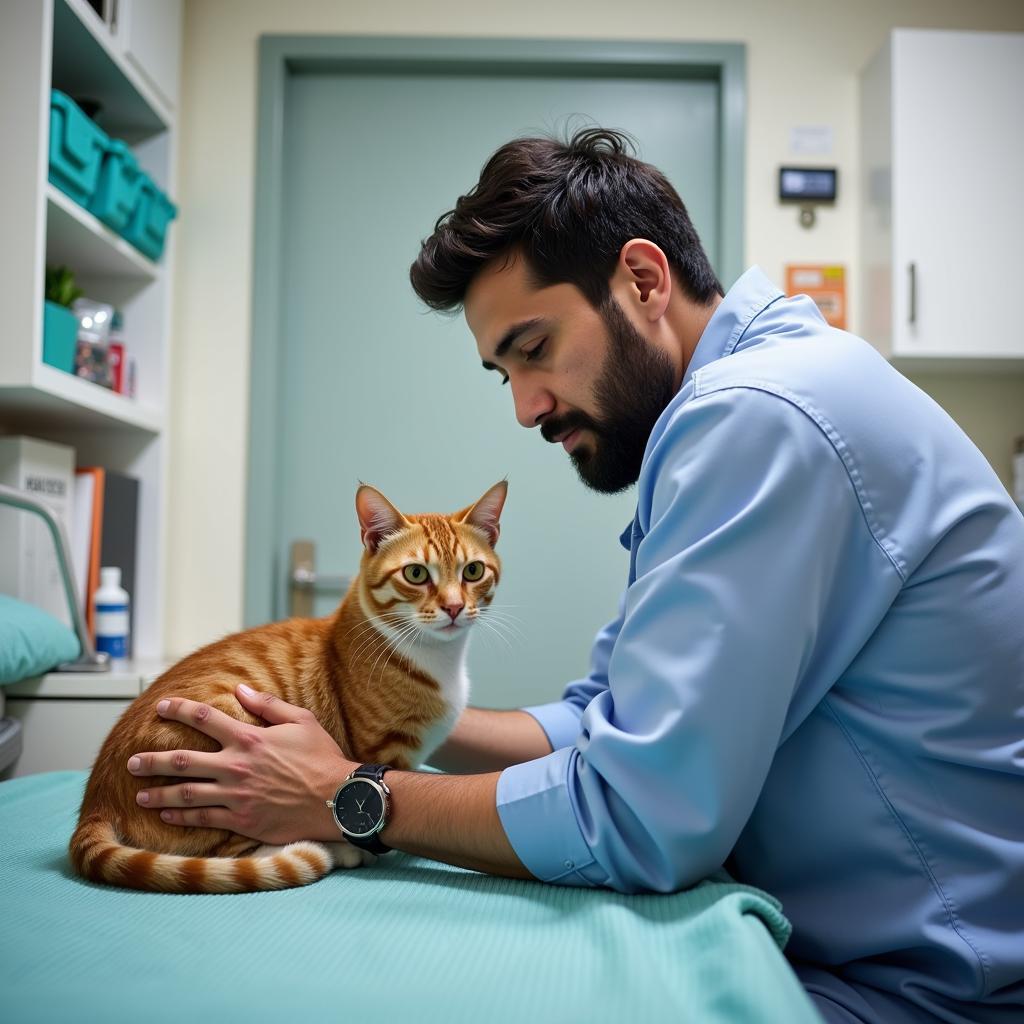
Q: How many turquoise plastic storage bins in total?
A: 3